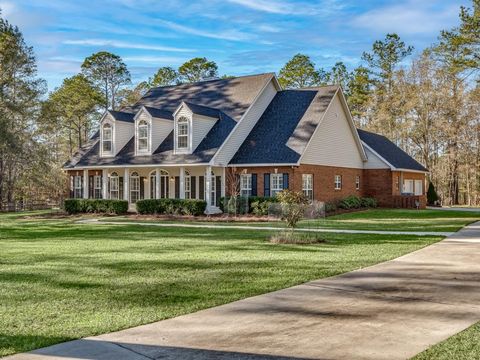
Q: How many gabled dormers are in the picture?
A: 3